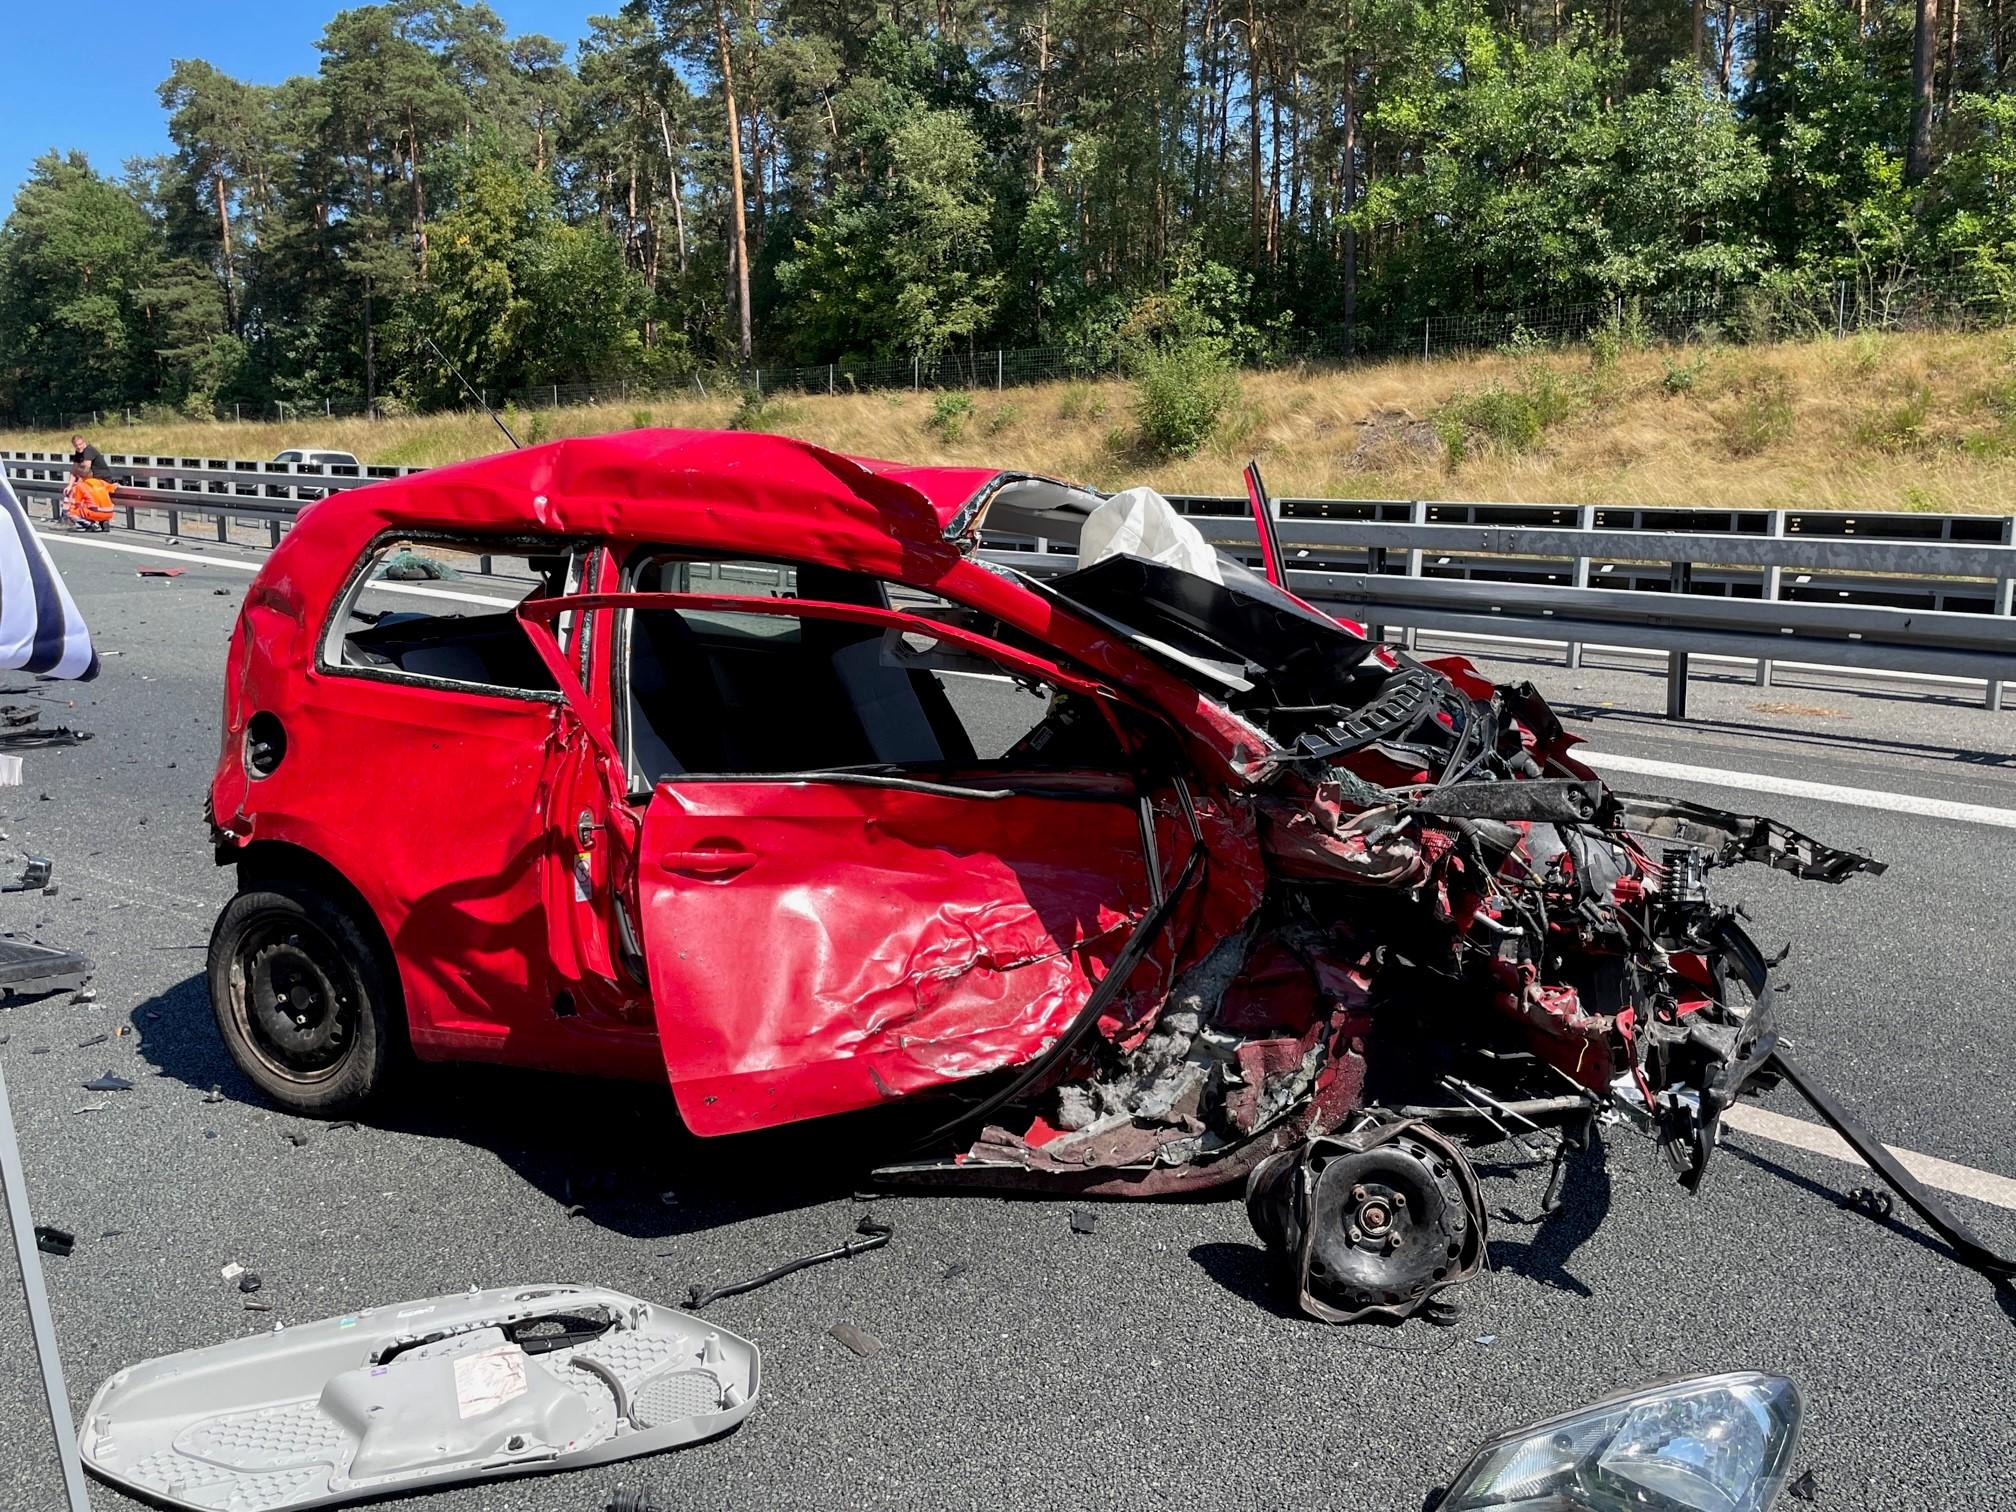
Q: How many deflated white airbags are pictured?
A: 1